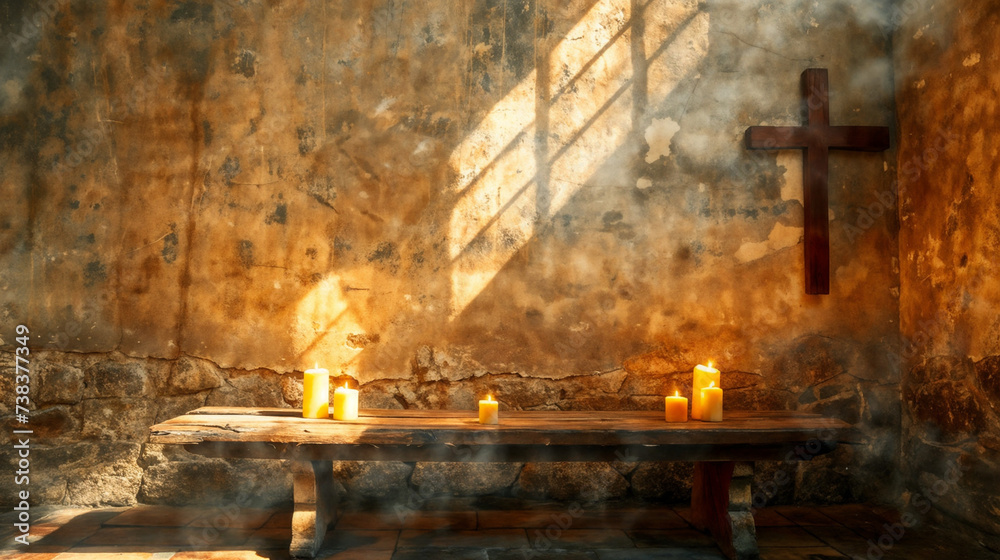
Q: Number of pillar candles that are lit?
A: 6